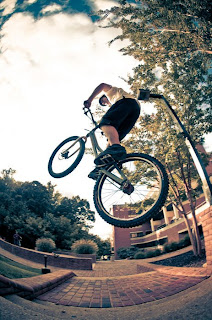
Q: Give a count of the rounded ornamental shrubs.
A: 2